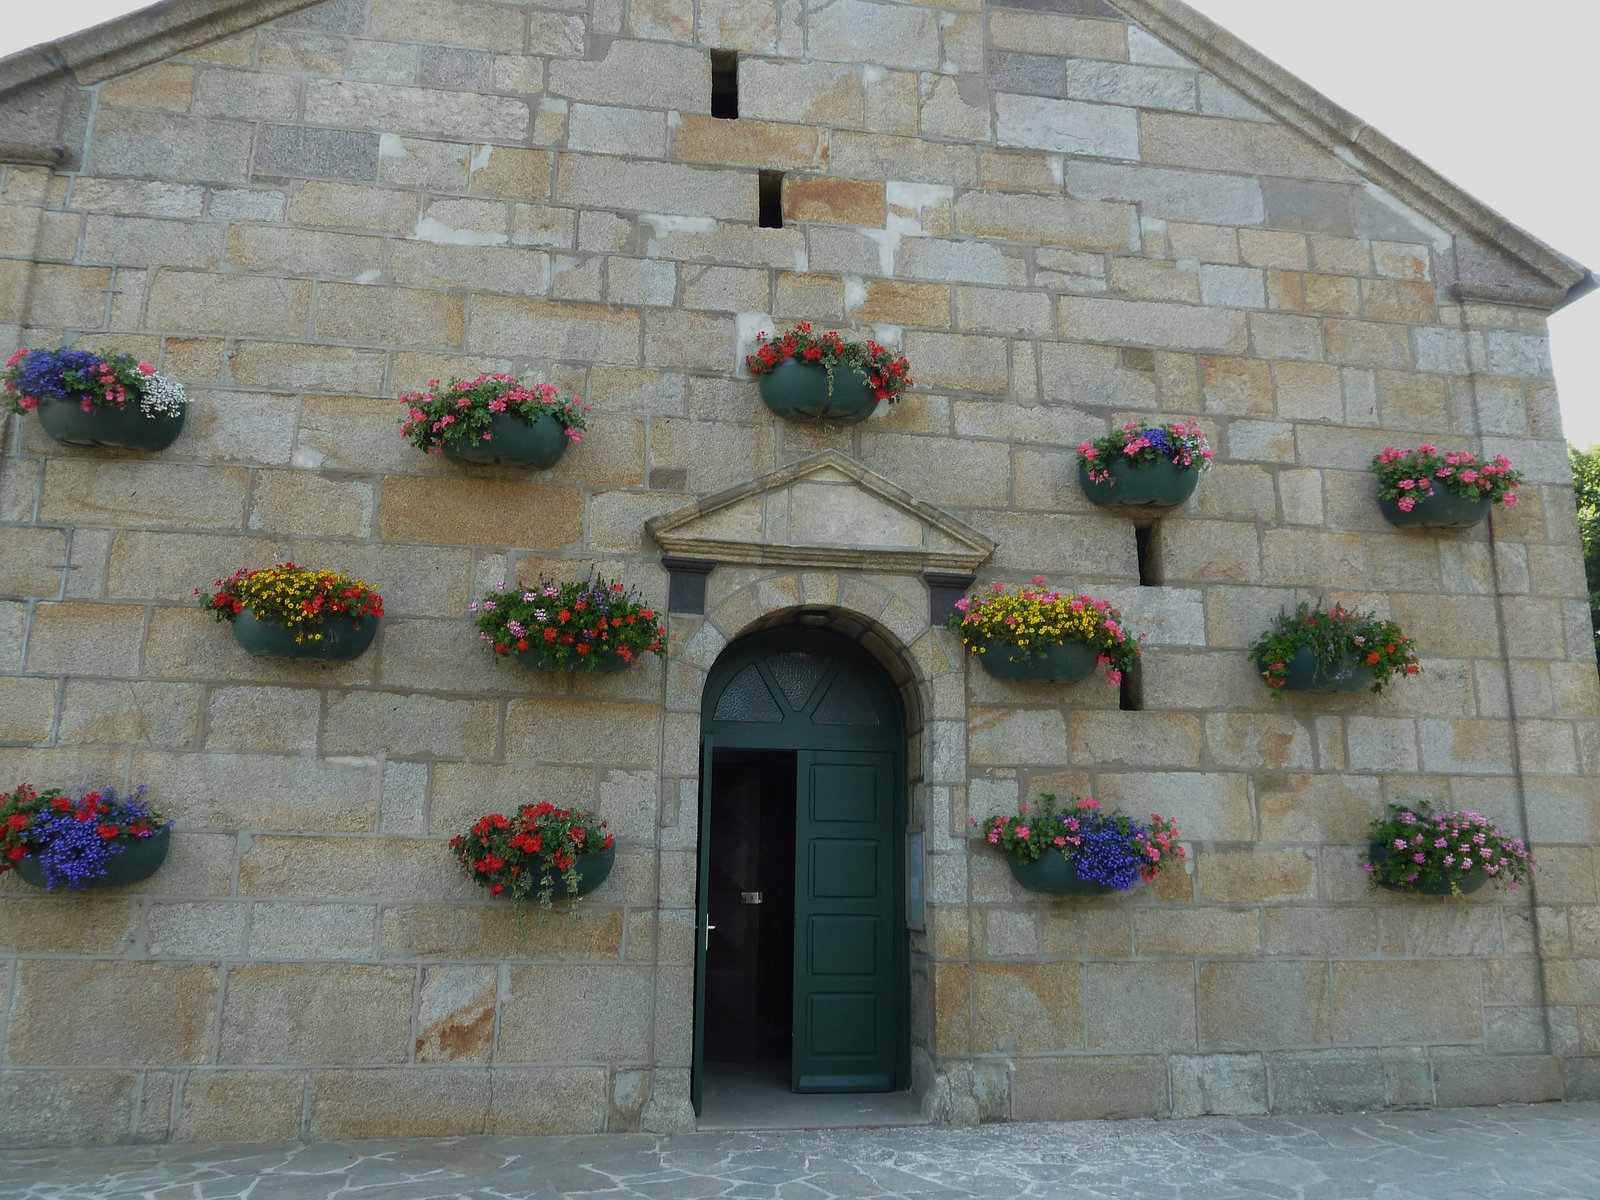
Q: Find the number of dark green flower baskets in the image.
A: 13